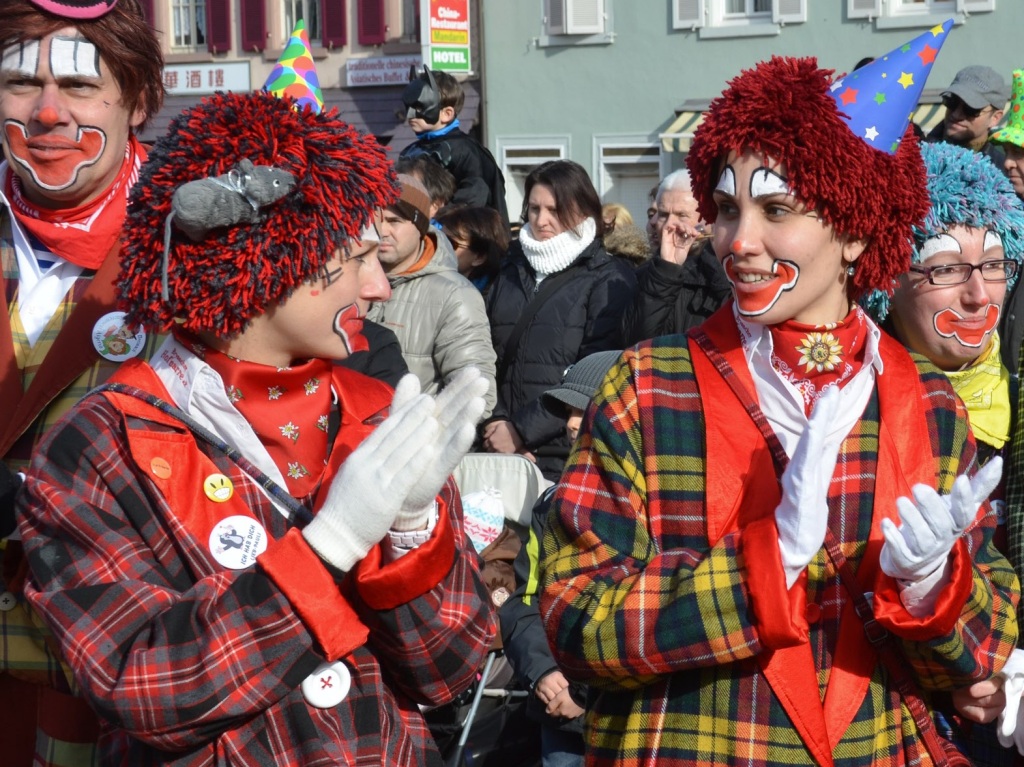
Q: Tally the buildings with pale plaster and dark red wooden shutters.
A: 1